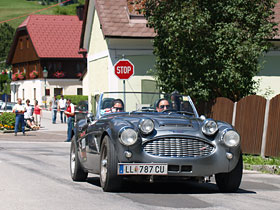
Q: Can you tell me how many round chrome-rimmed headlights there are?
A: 4